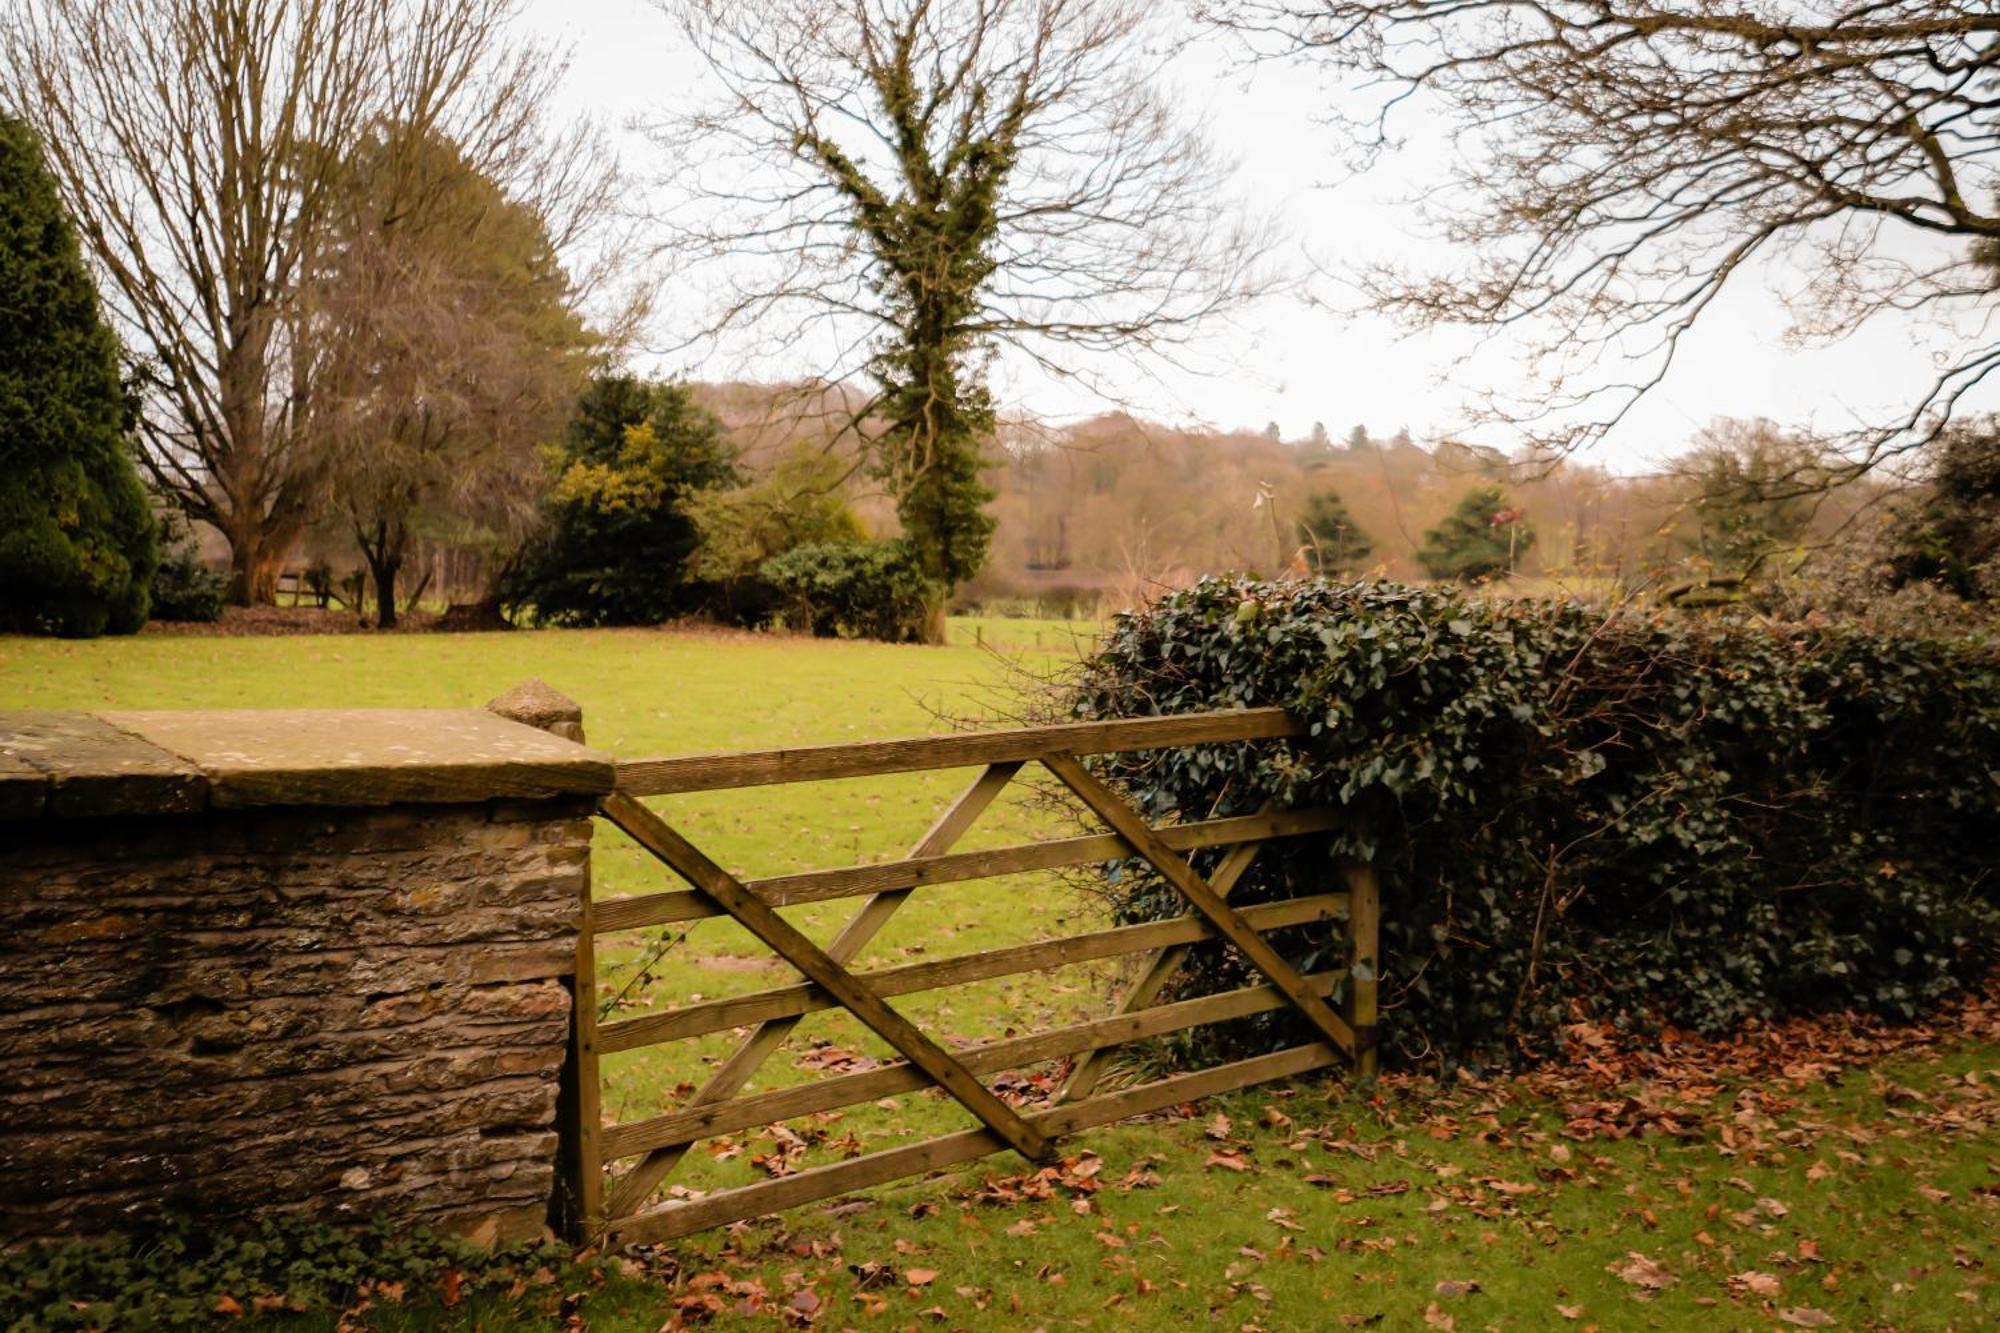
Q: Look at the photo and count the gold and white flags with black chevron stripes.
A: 0